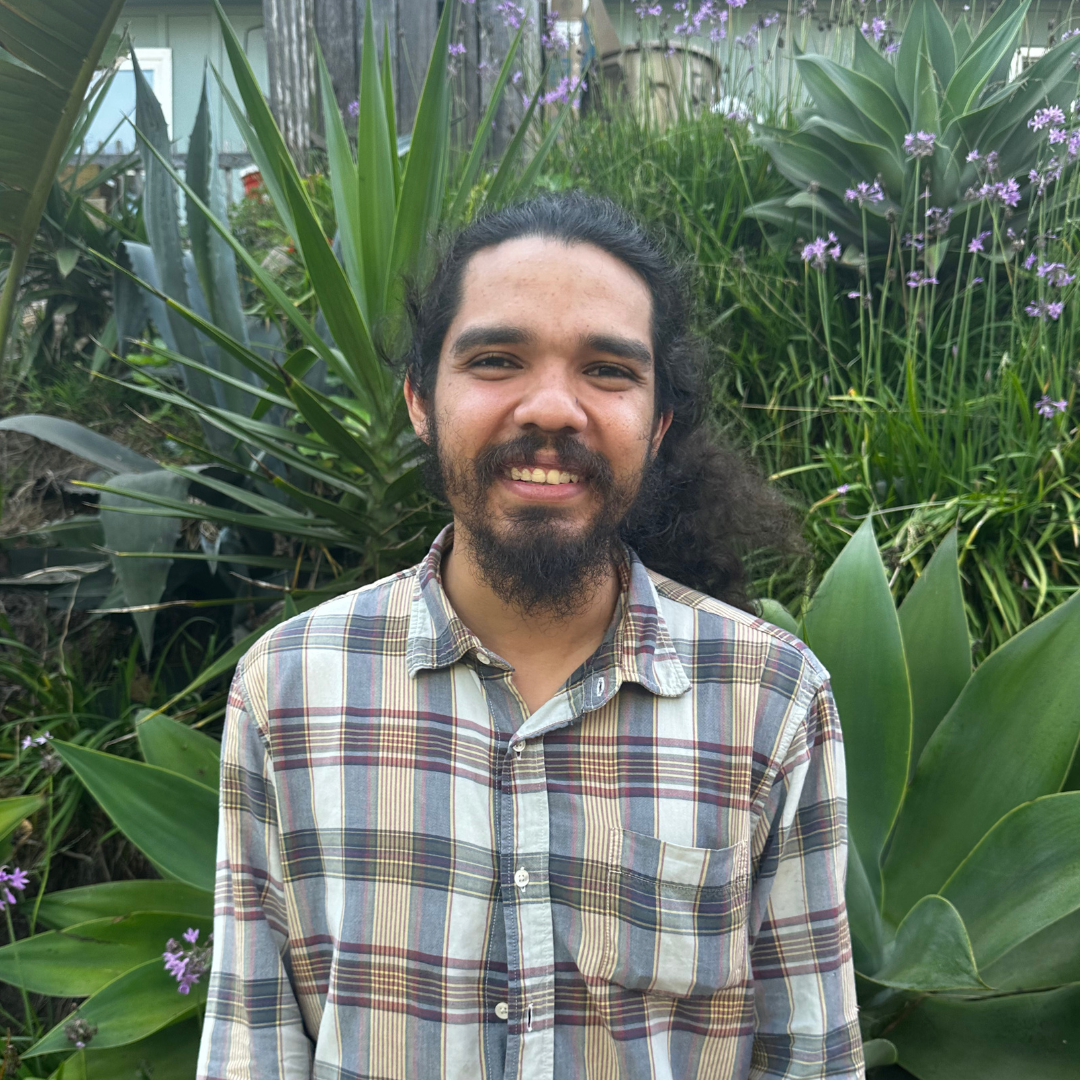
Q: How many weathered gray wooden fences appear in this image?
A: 1